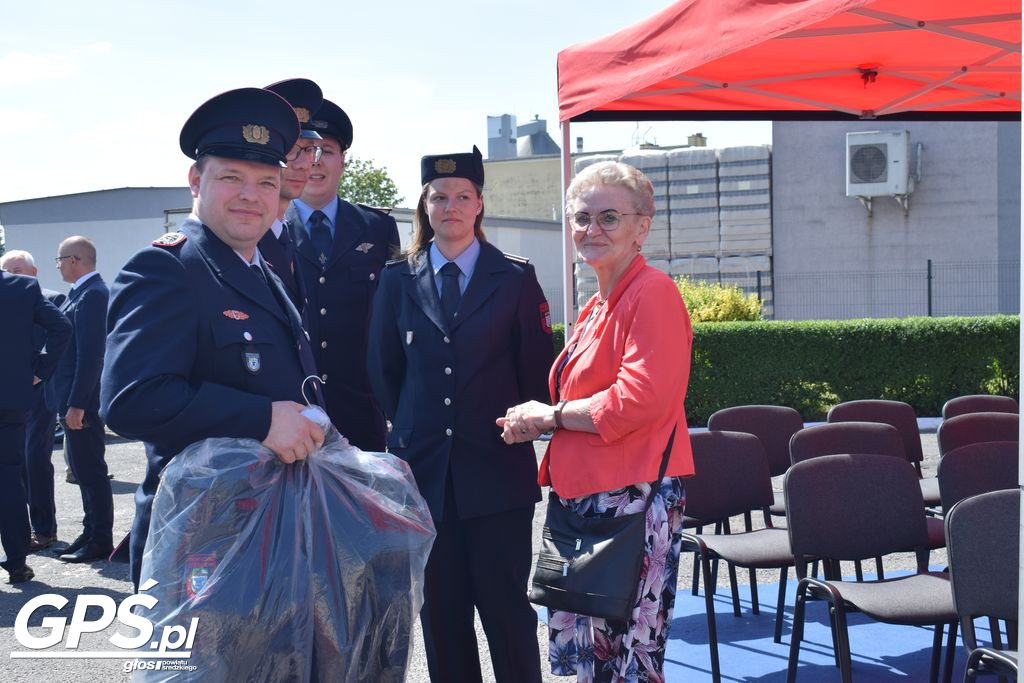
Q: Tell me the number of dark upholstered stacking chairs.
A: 9